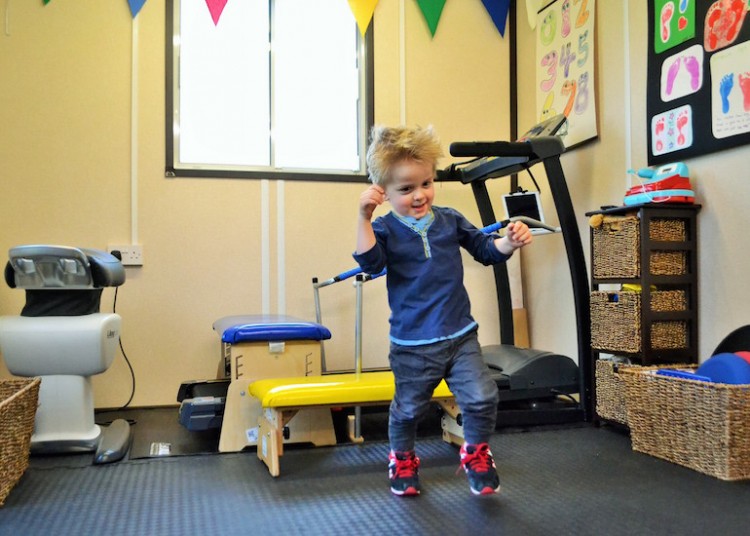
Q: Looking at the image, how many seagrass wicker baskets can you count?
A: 5